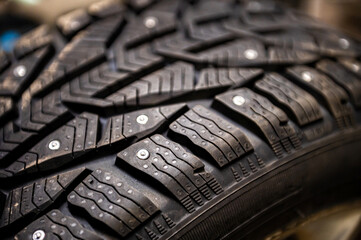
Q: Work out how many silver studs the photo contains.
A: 12